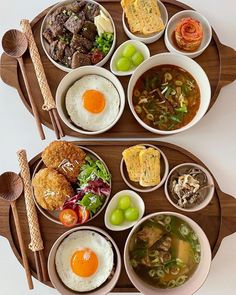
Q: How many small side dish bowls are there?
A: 6